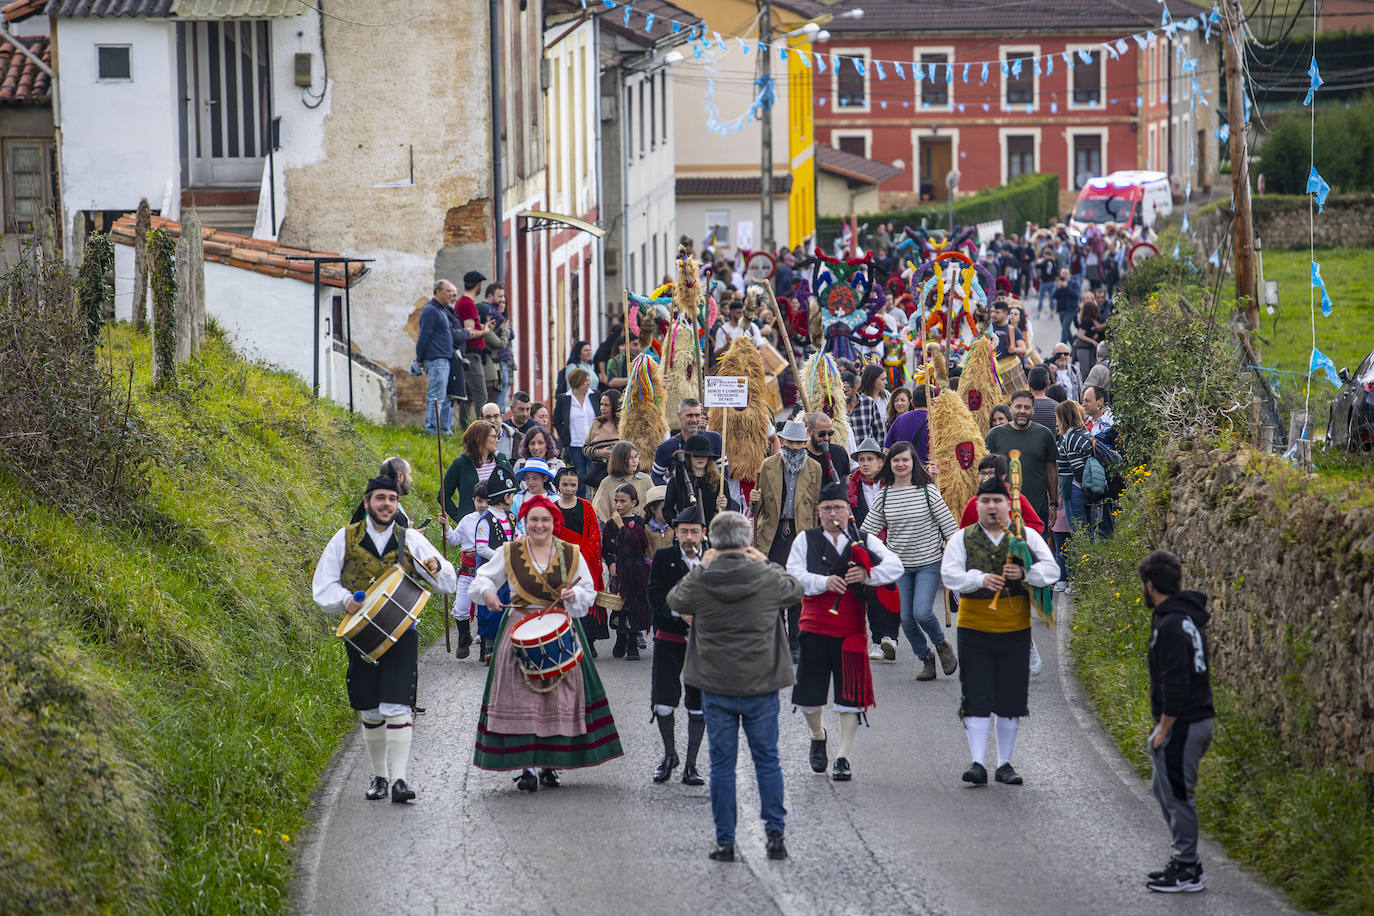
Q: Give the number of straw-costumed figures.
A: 6